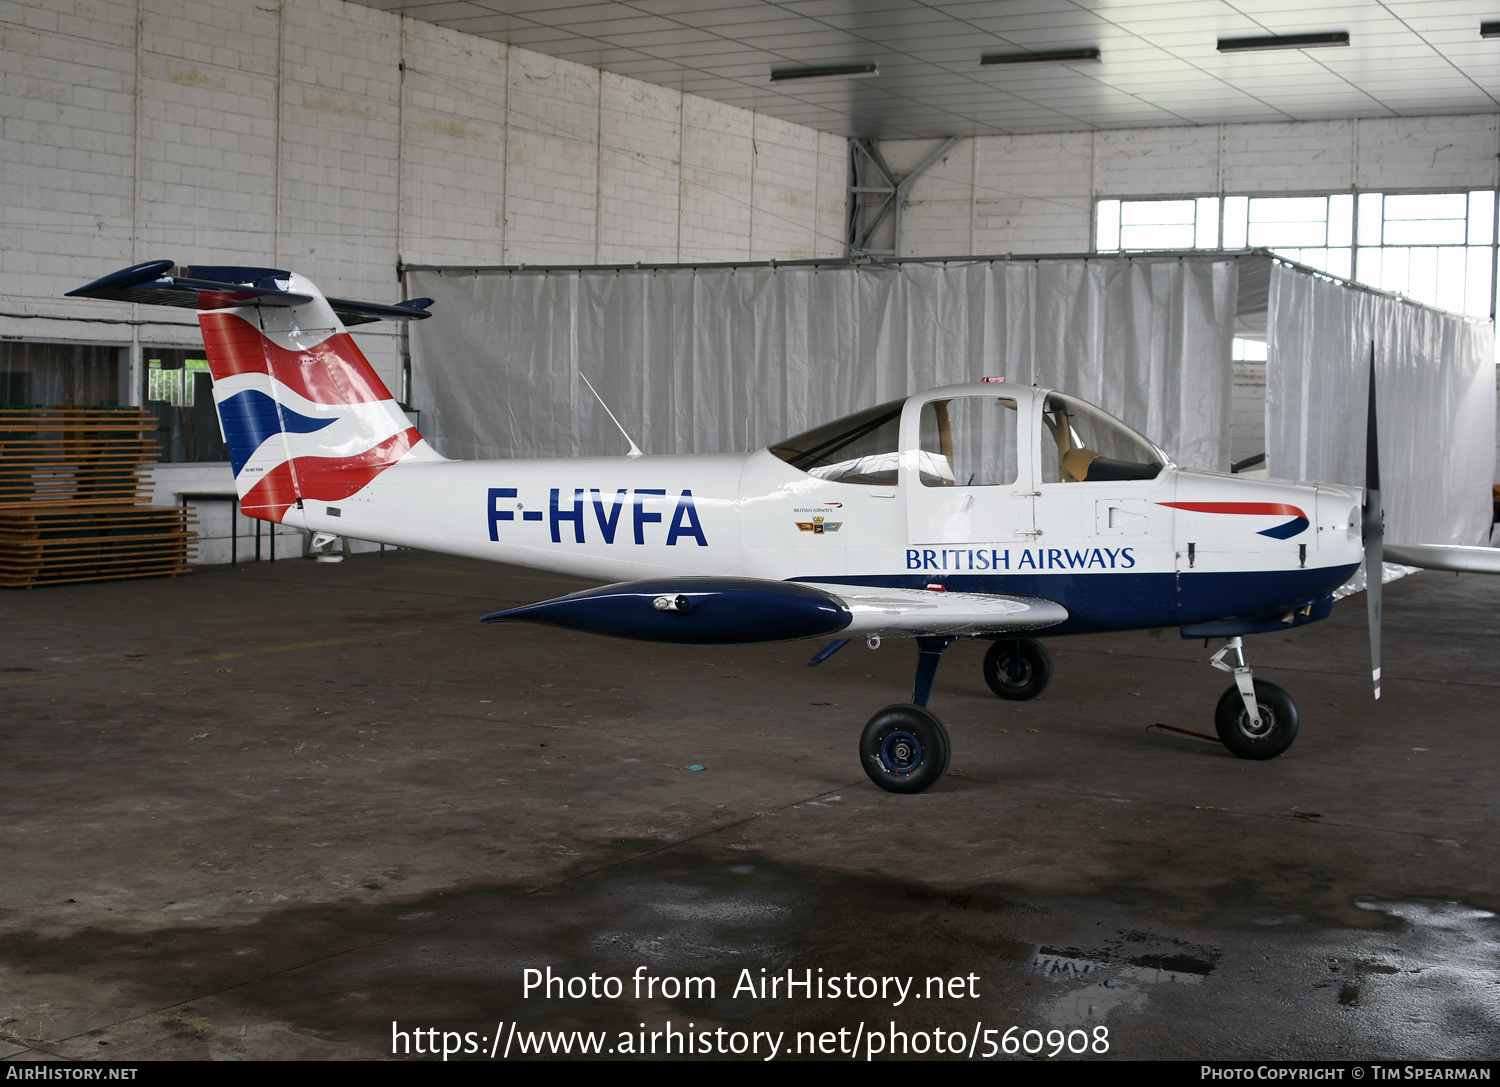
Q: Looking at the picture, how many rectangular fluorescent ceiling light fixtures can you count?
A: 4